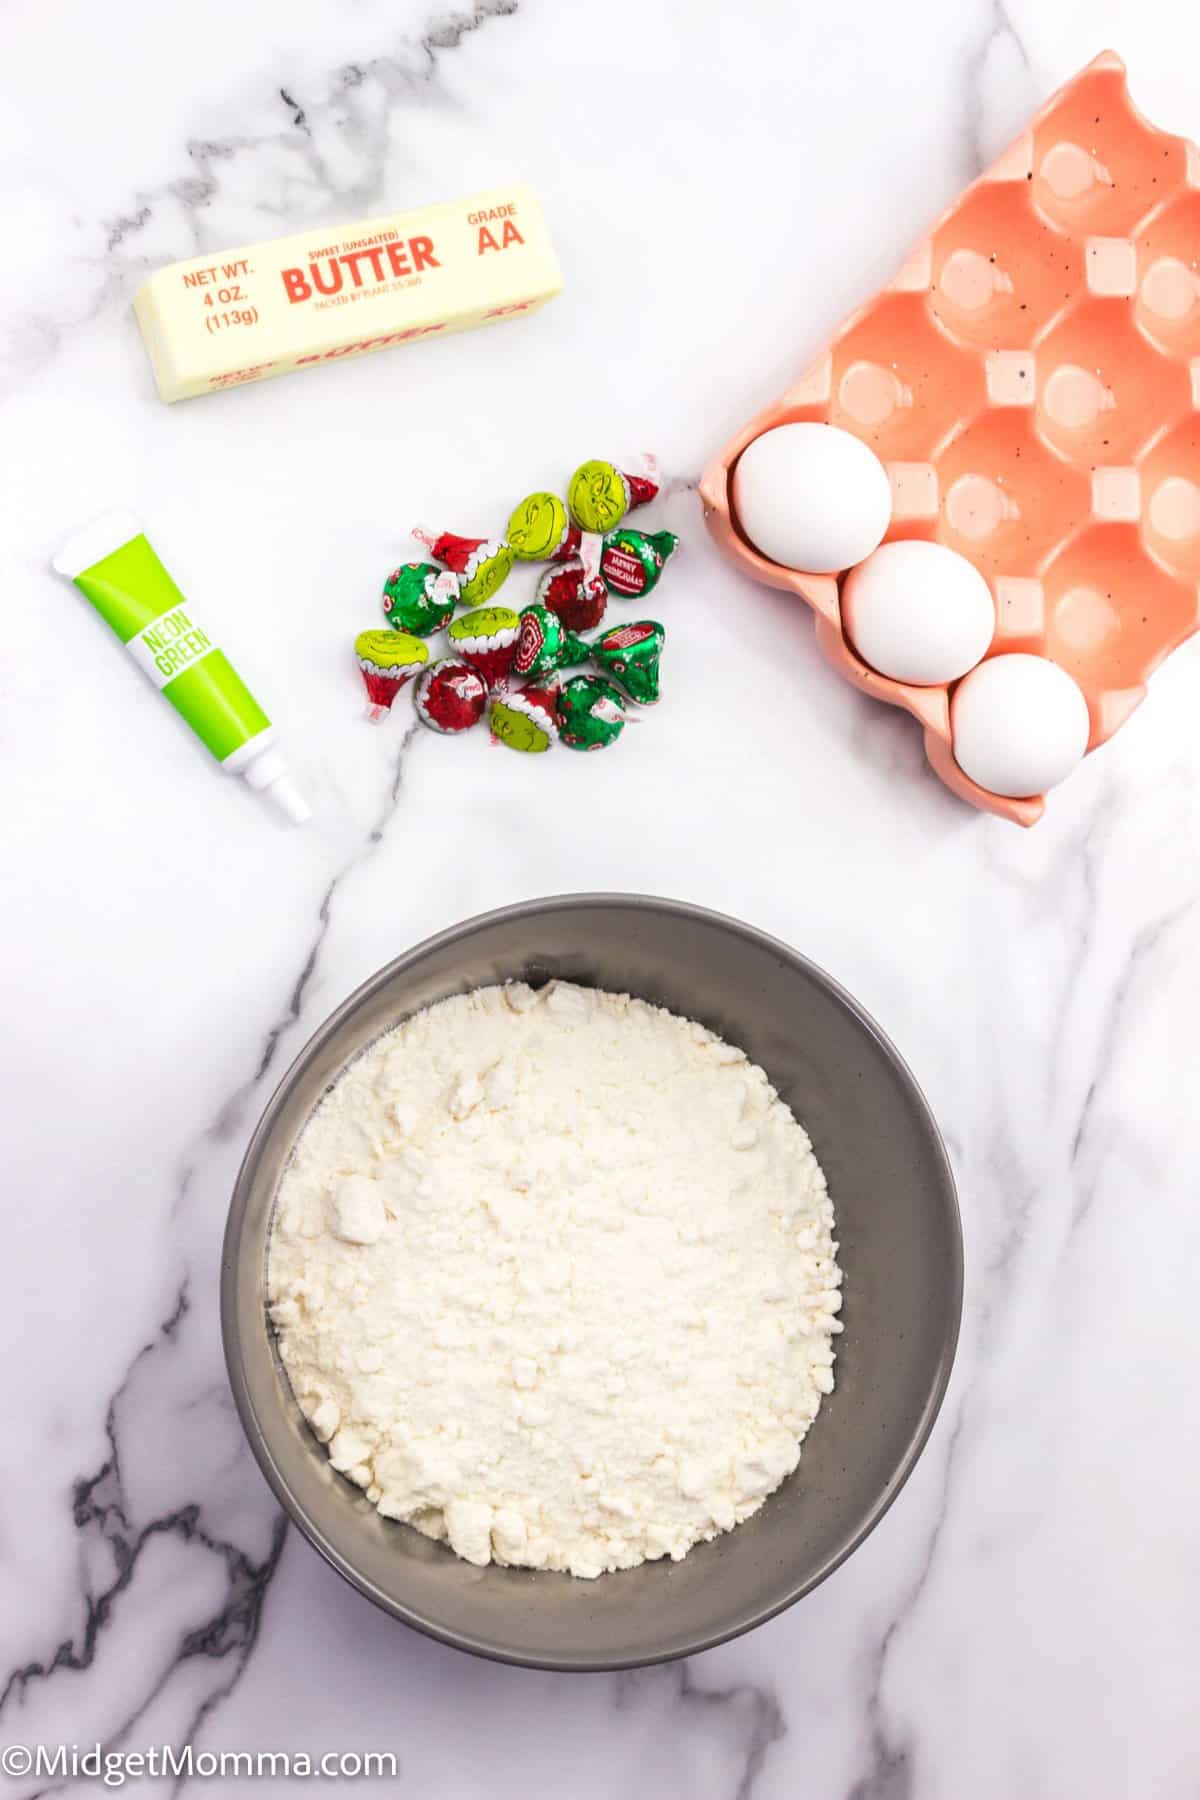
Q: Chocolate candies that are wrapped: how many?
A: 13